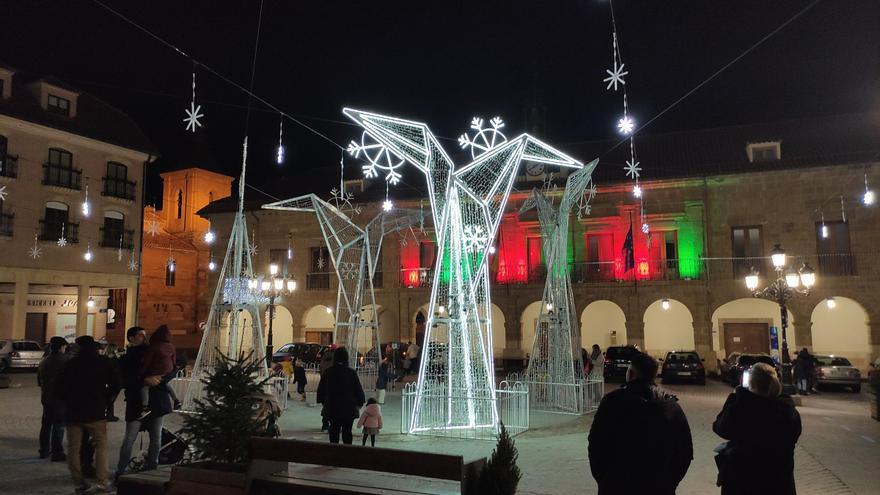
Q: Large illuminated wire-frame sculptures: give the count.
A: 4